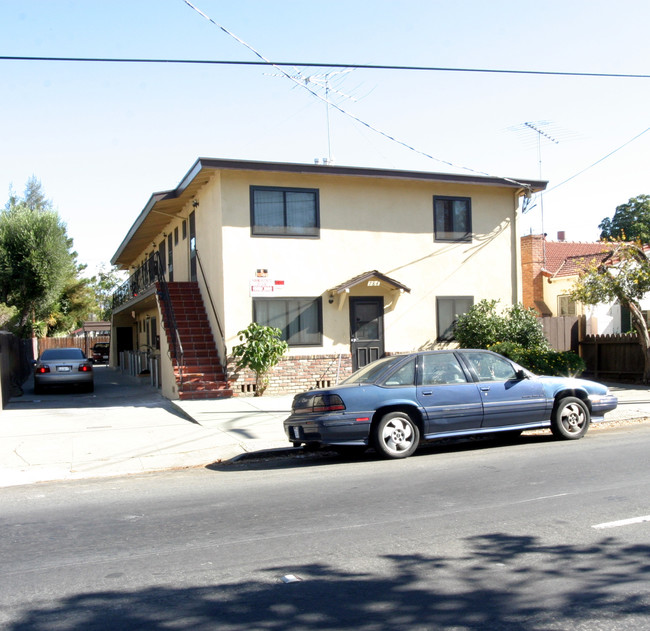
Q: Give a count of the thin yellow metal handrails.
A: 0